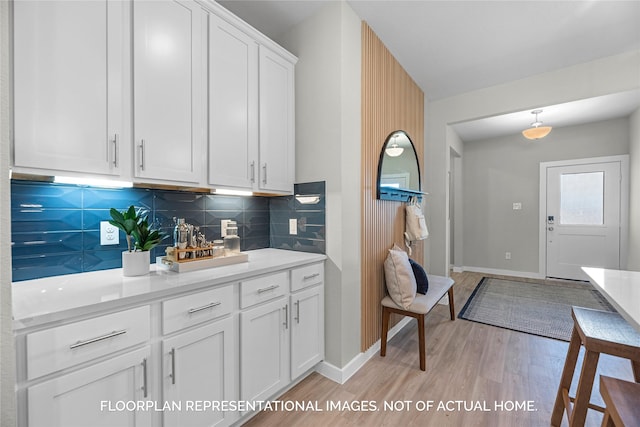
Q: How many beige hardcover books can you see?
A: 0